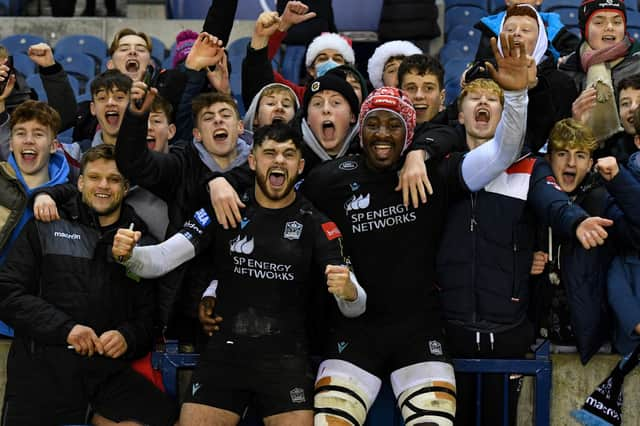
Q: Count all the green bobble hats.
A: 0